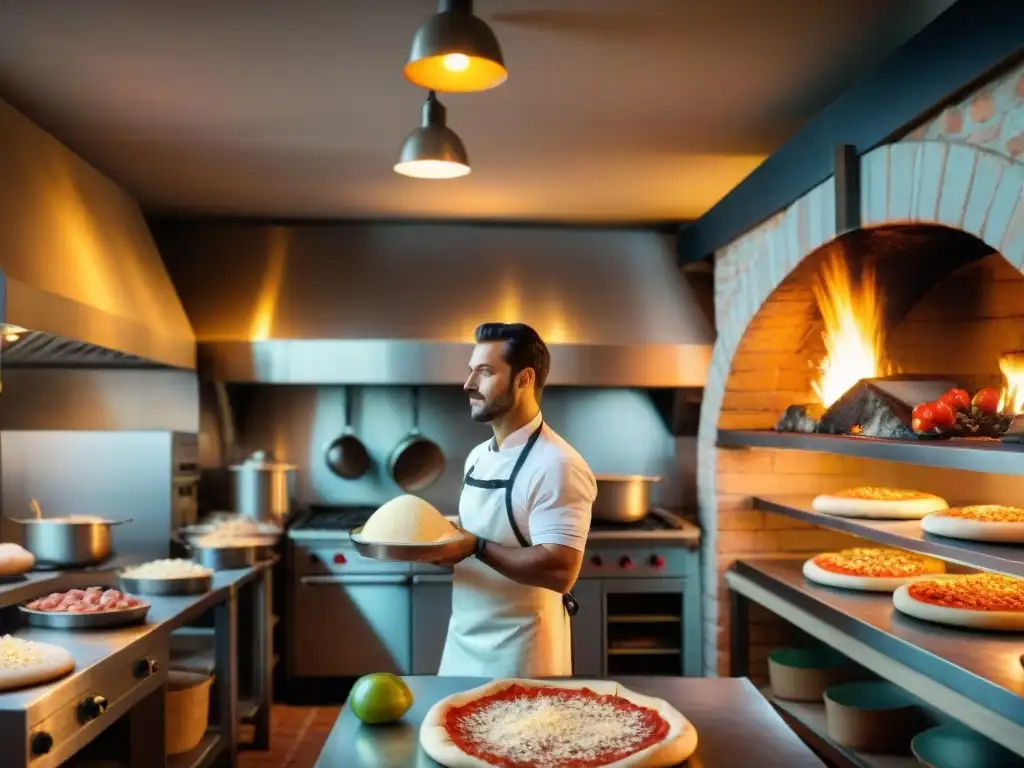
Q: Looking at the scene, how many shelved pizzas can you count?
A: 4